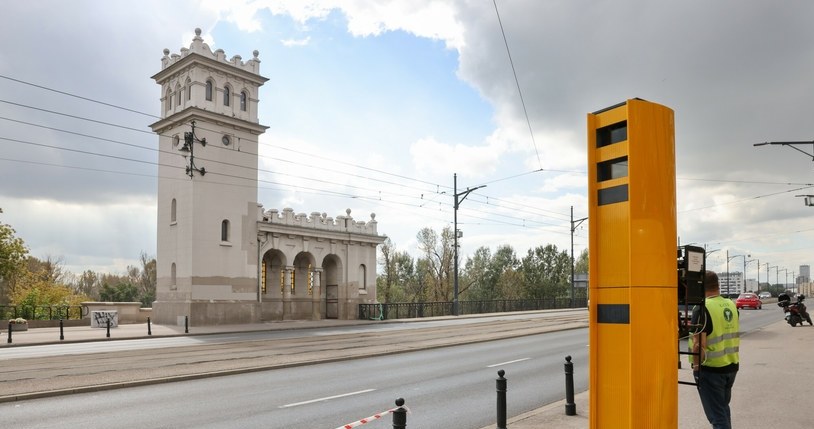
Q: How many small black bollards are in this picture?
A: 8